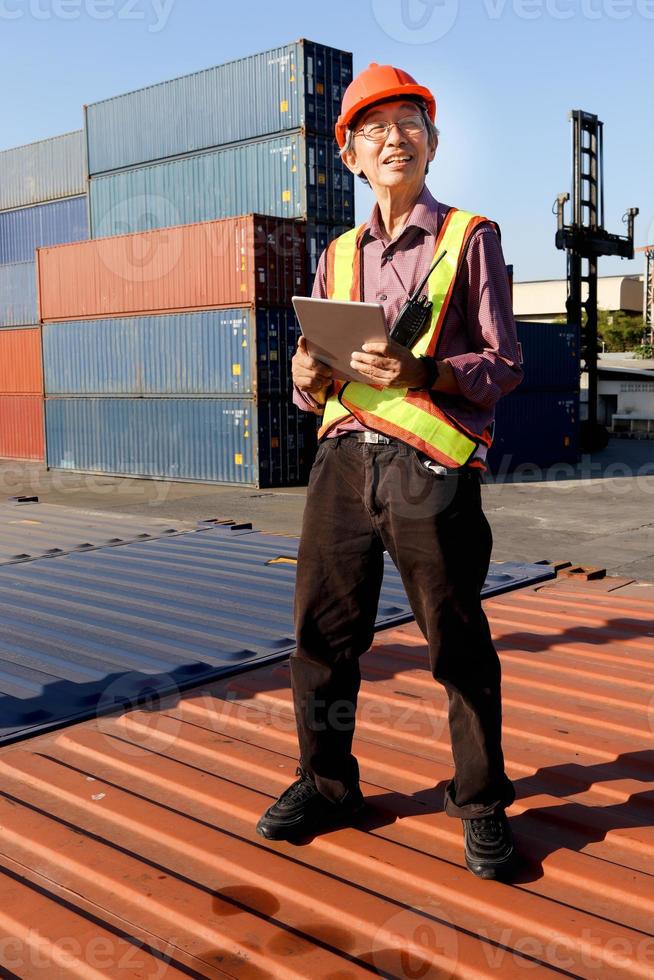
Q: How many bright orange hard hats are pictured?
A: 1